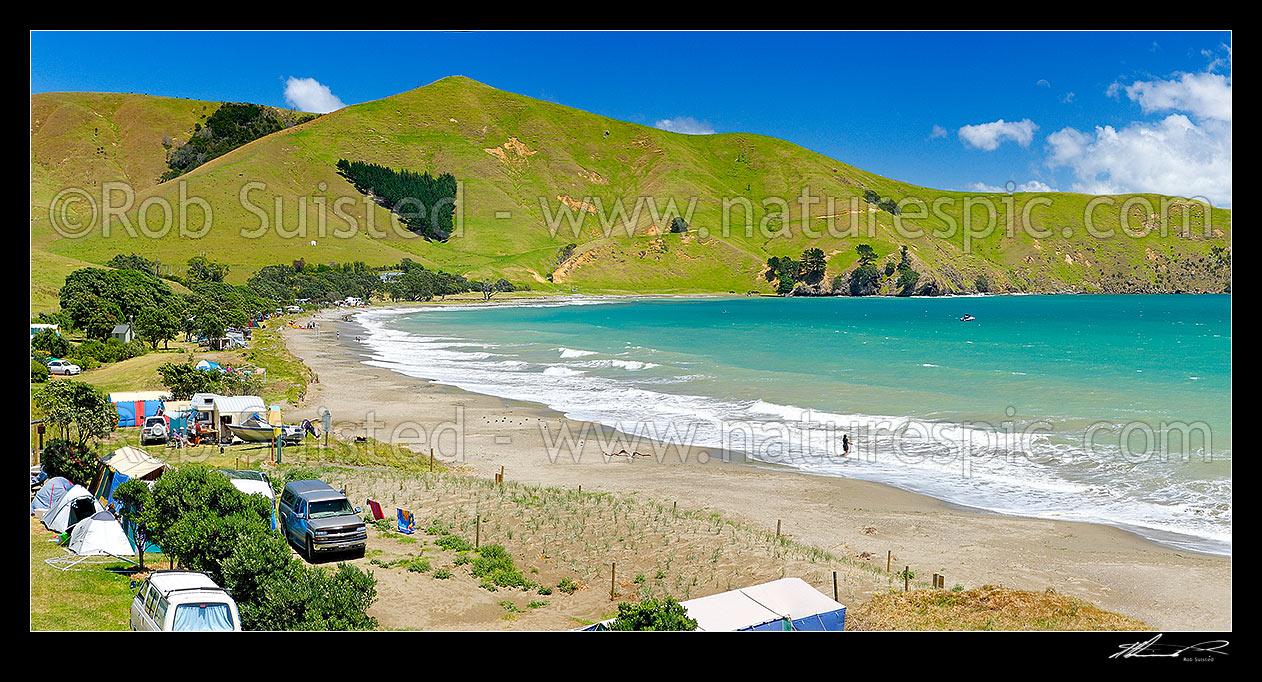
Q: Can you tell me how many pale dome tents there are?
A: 3